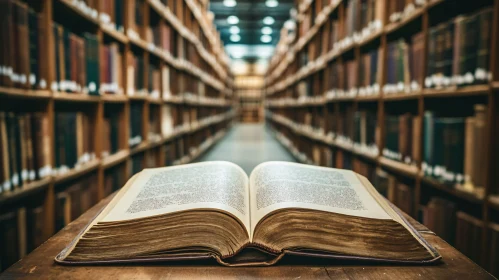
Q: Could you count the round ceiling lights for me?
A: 8